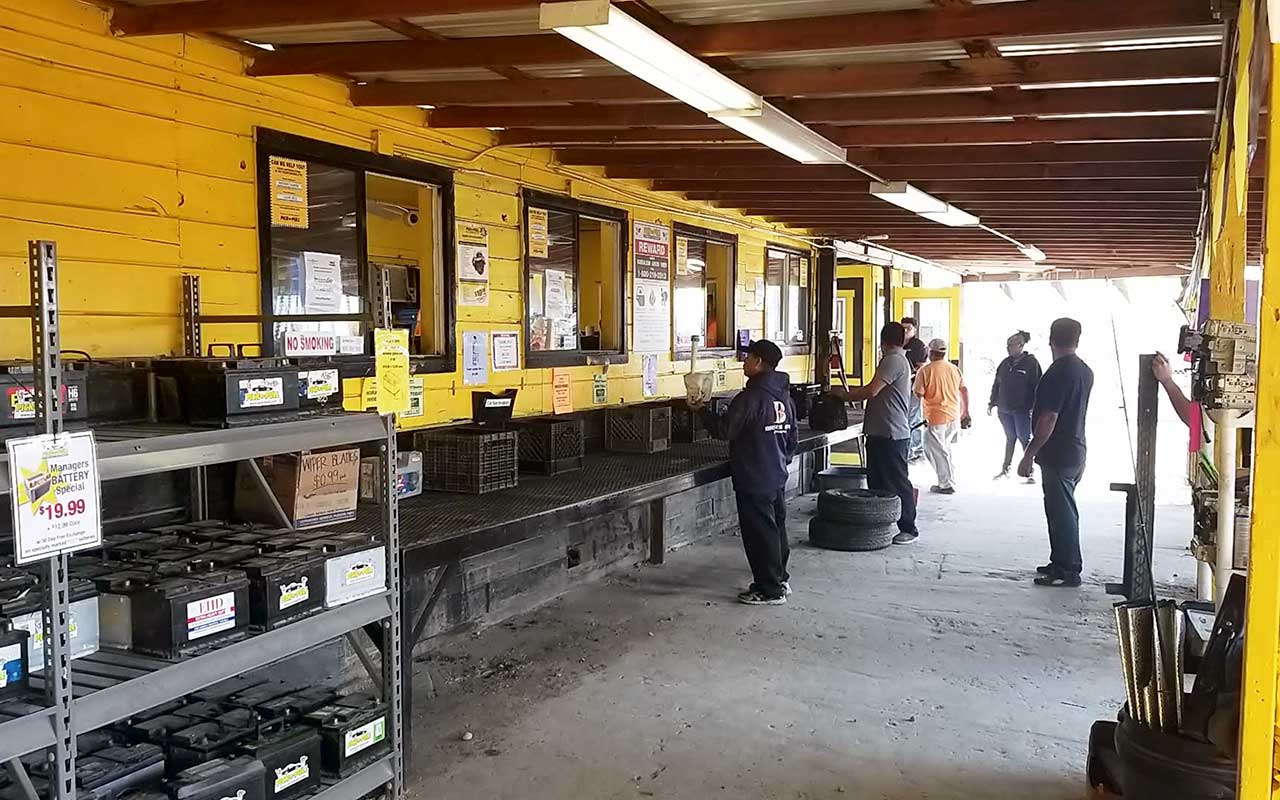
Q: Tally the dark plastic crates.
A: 4